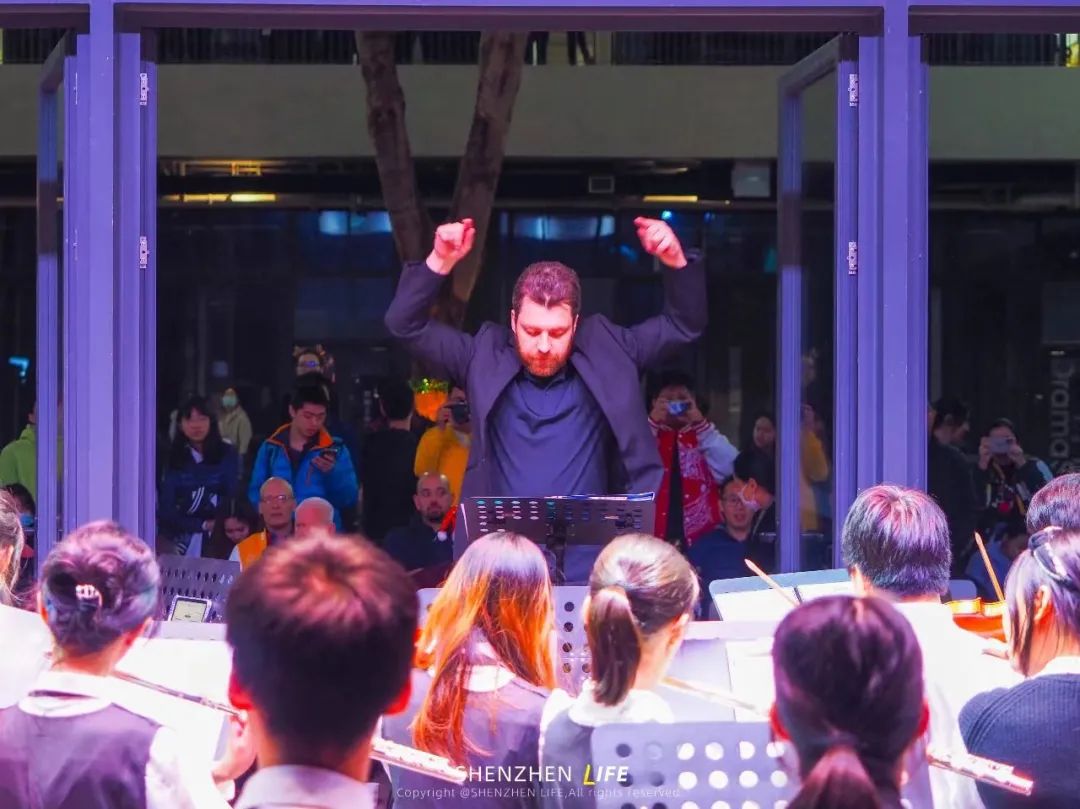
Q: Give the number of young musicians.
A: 9